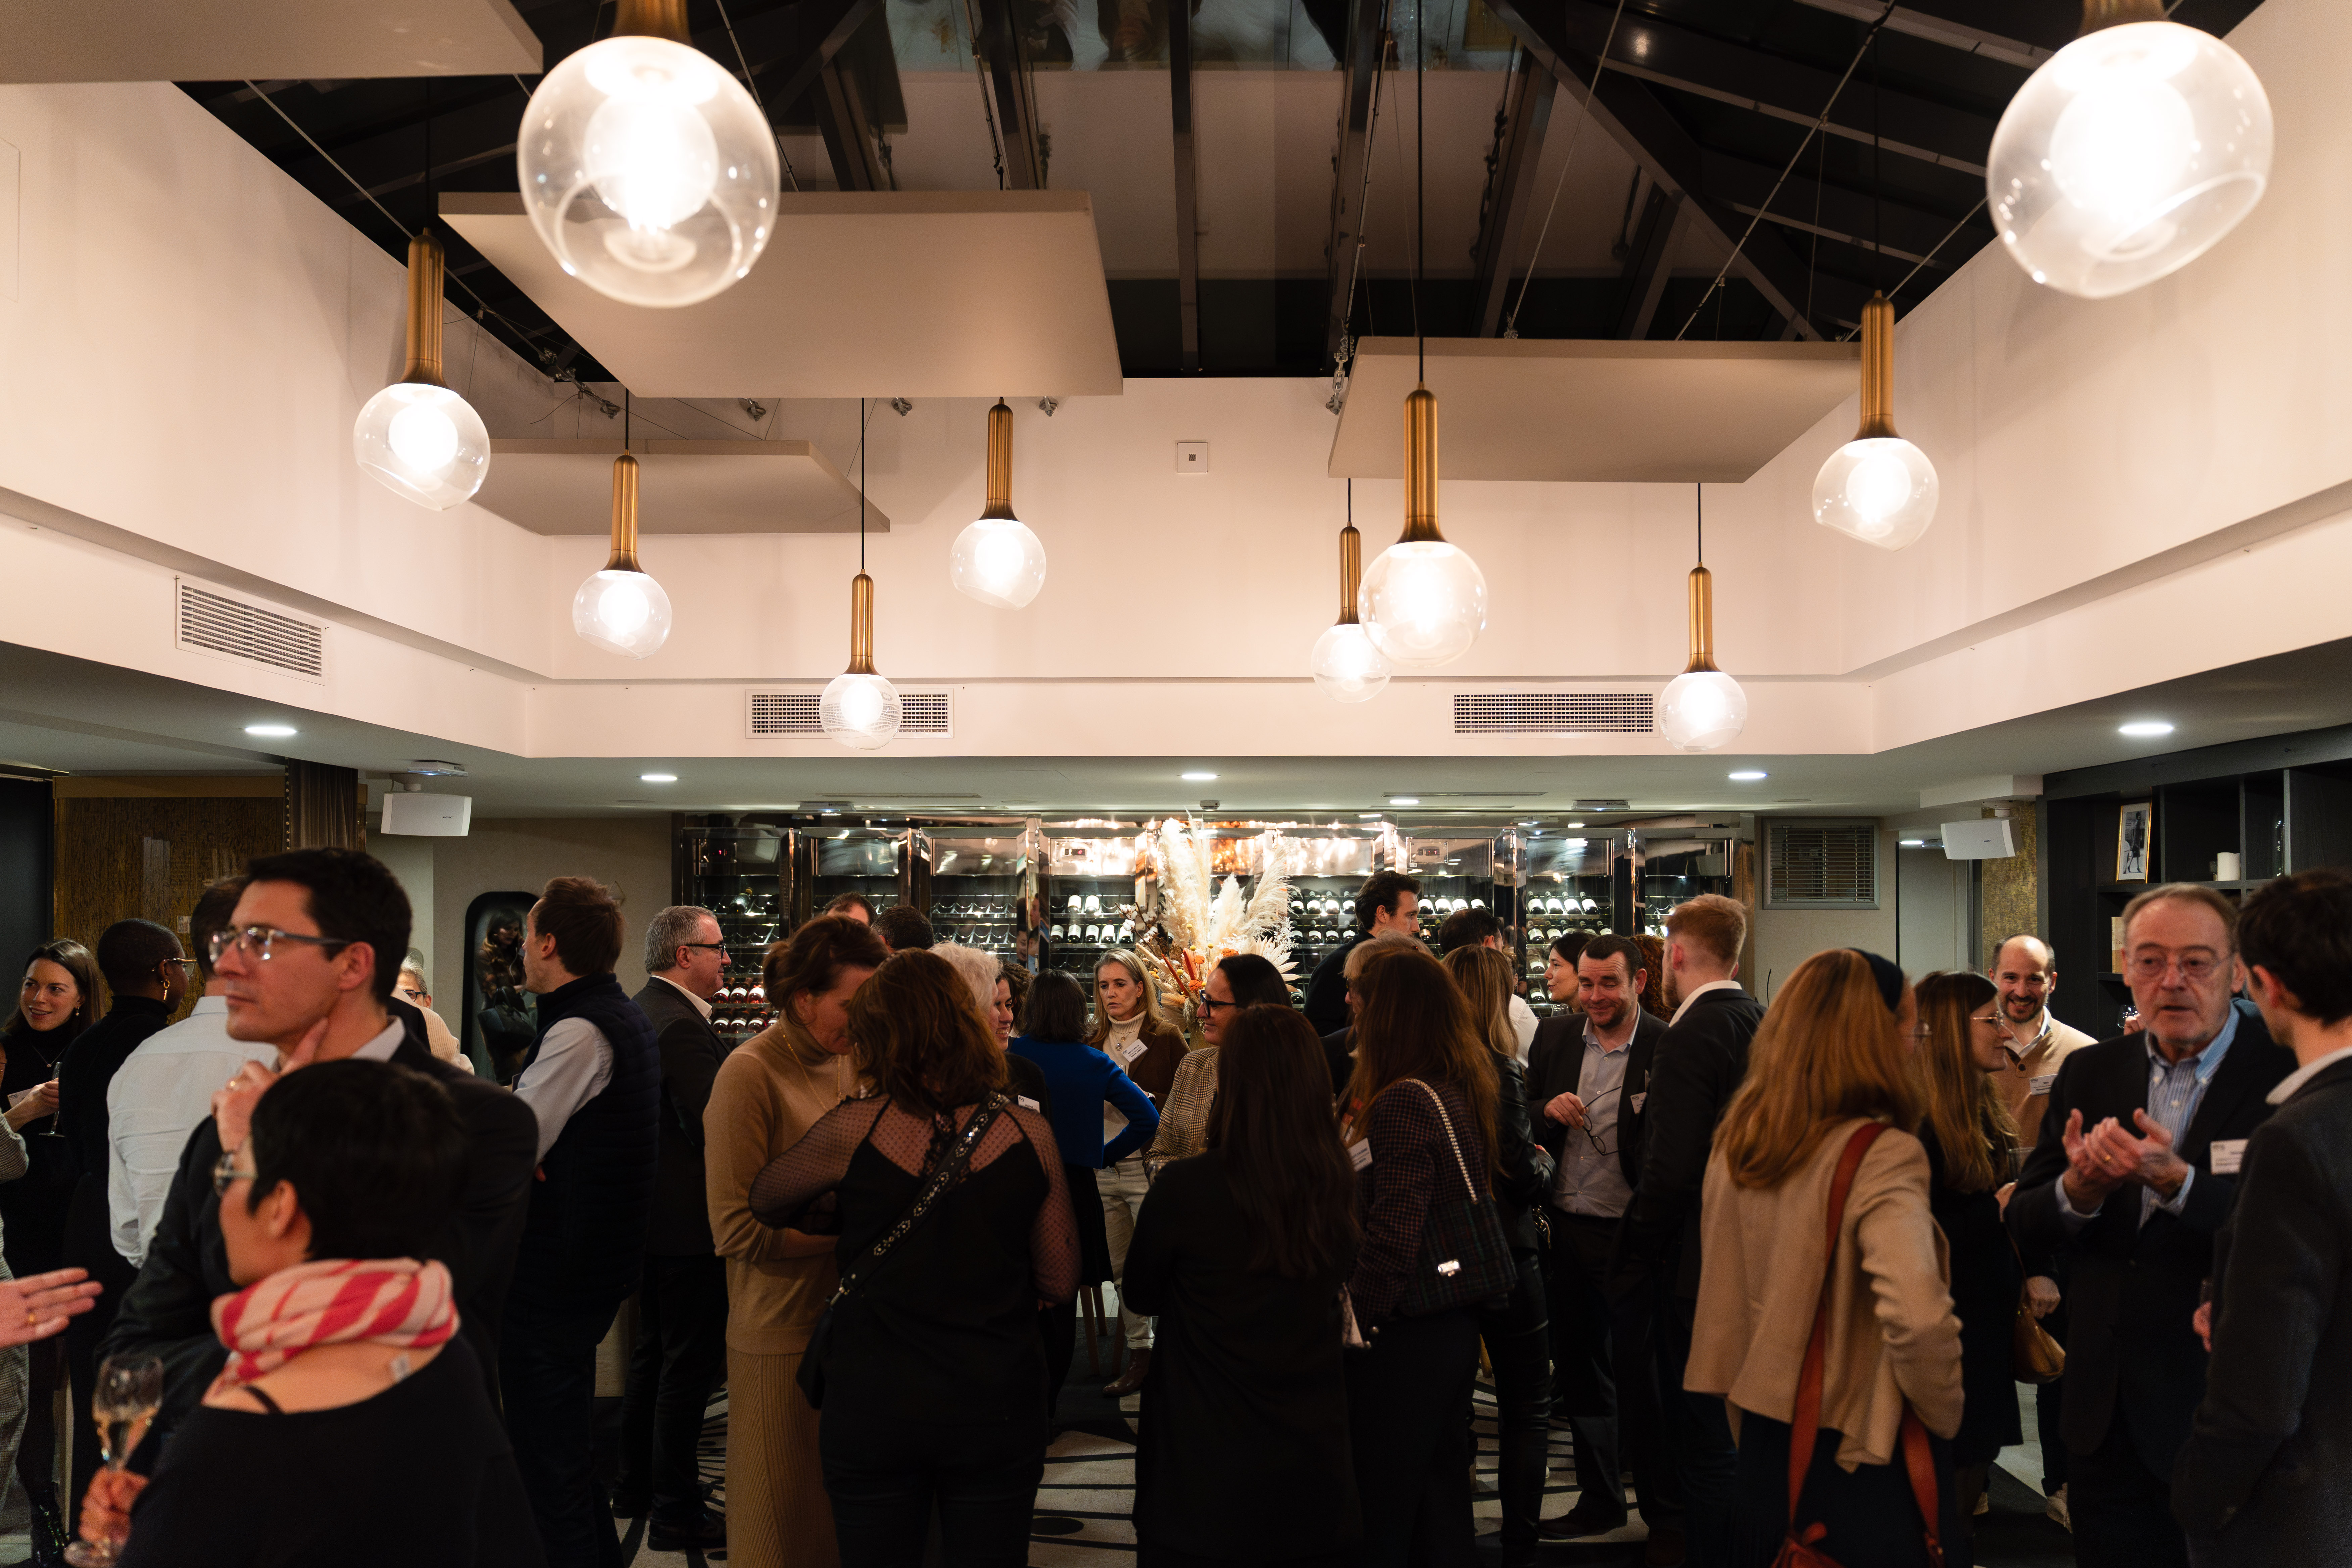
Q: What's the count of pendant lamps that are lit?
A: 10